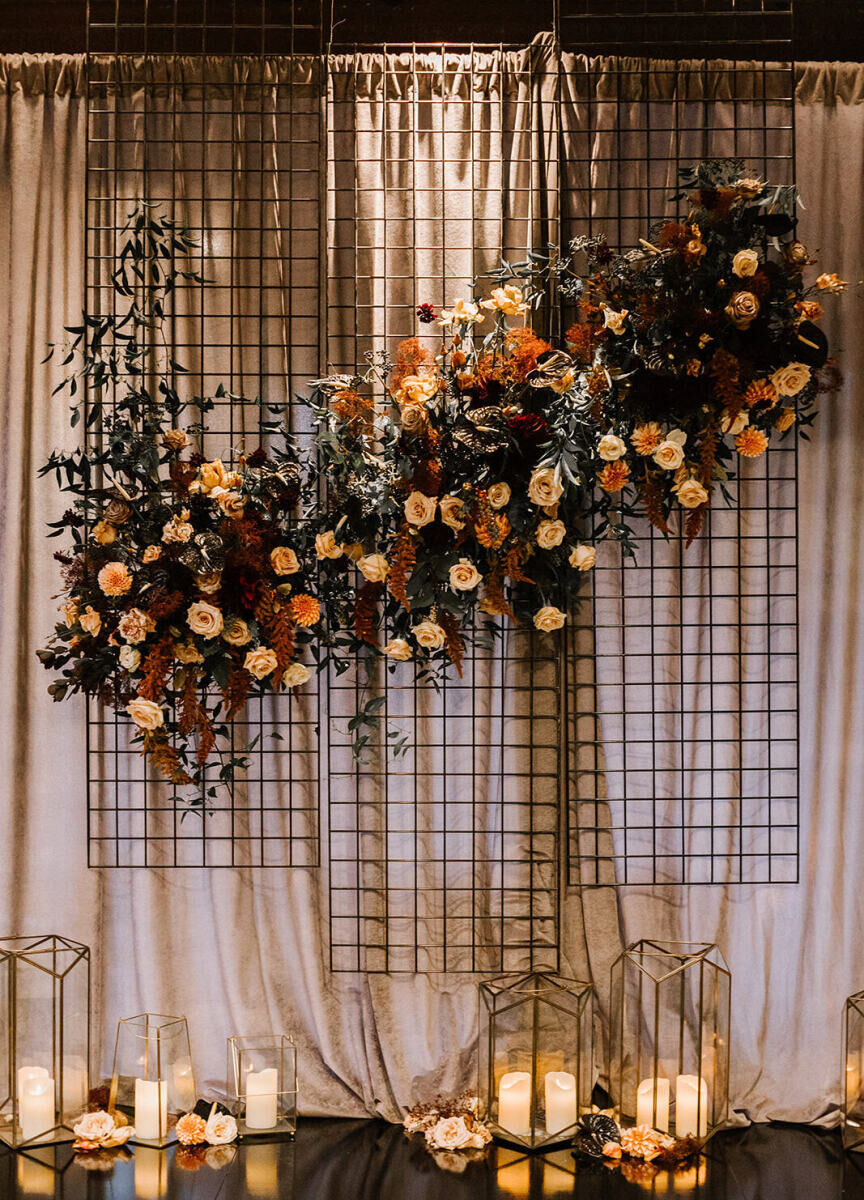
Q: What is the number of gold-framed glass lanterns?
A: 6